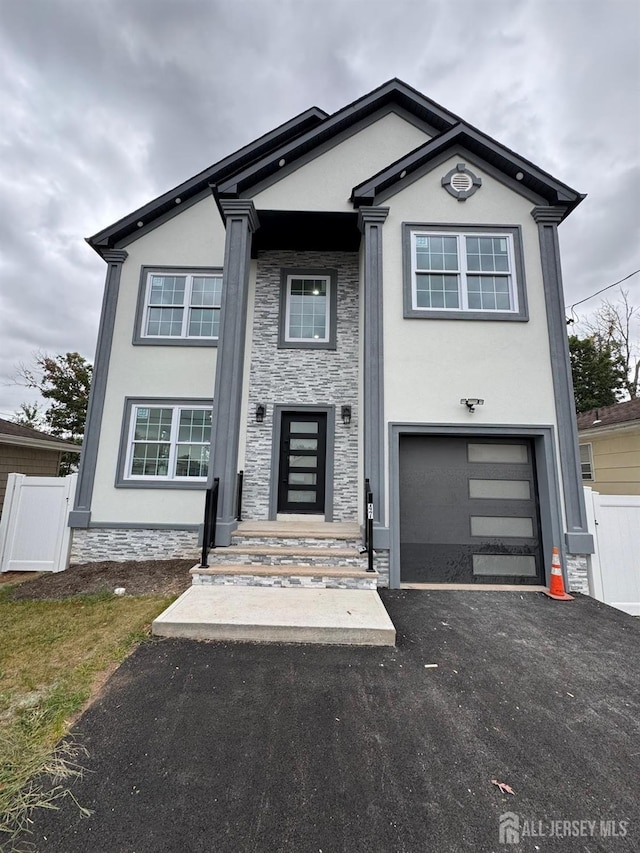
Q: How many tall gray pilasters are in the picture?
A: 4